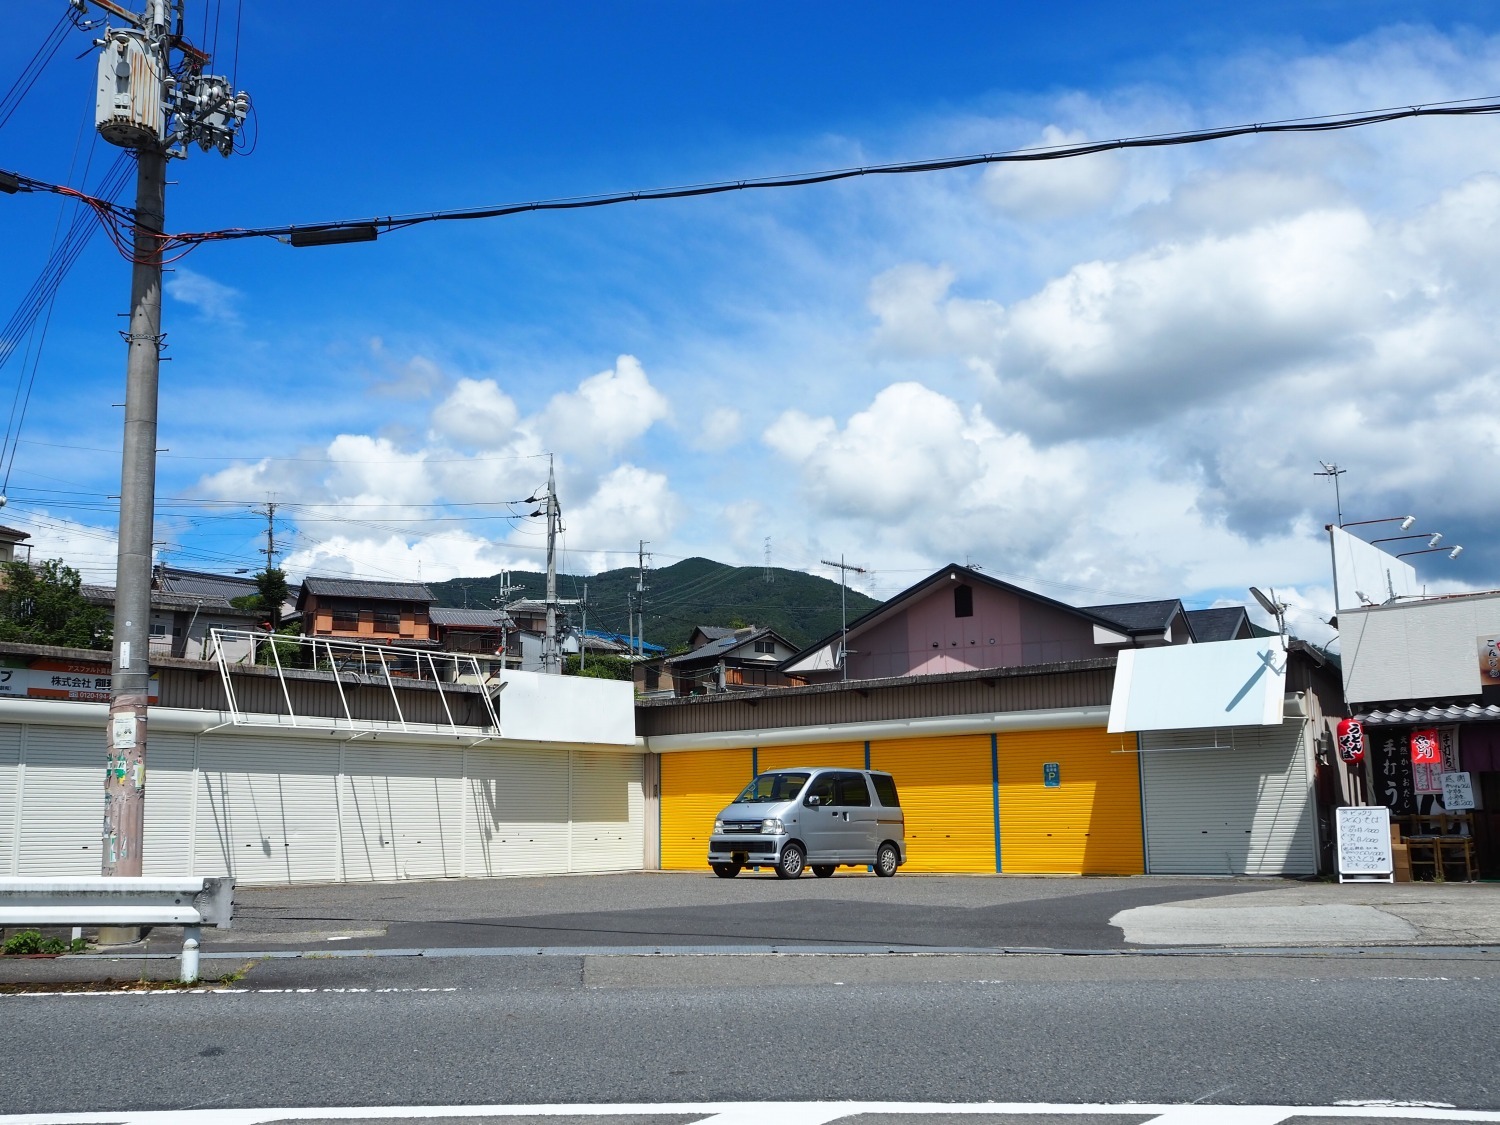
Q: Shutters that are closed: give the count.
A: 11